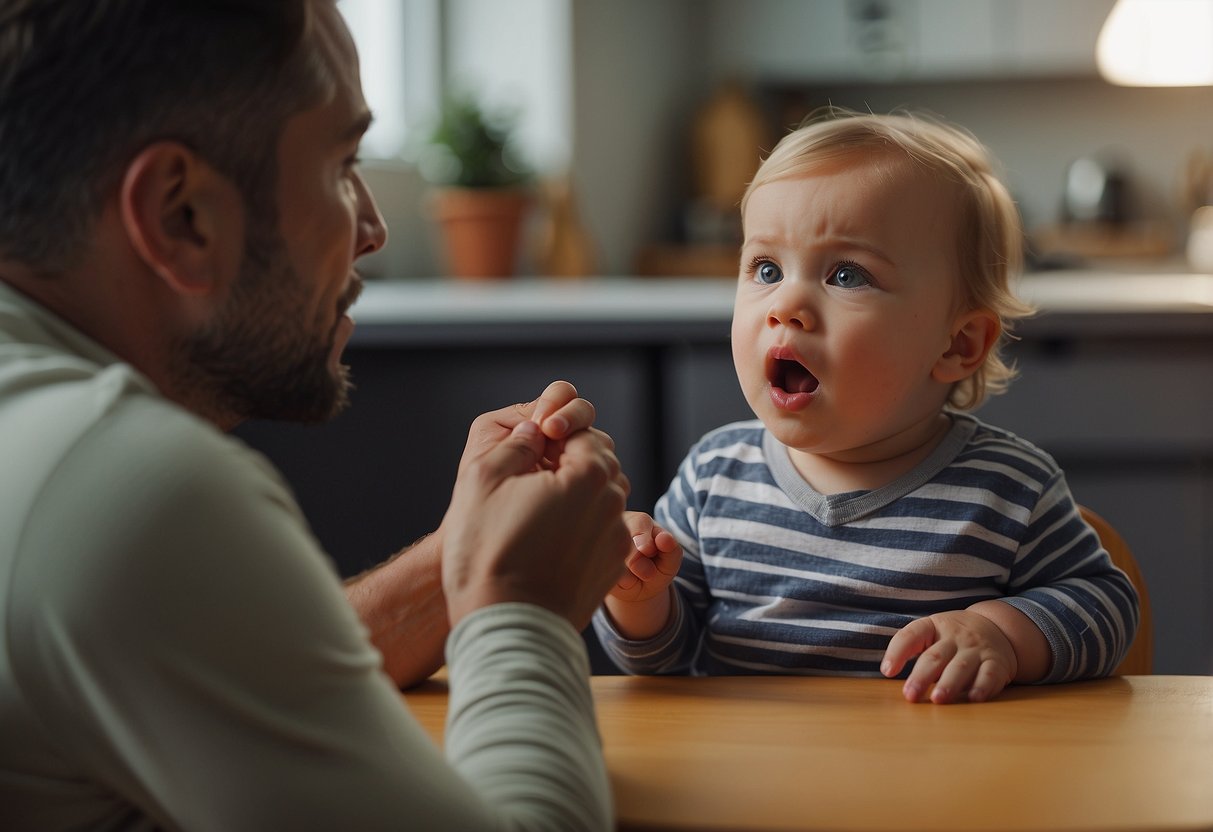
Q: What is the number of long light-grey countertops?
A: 1